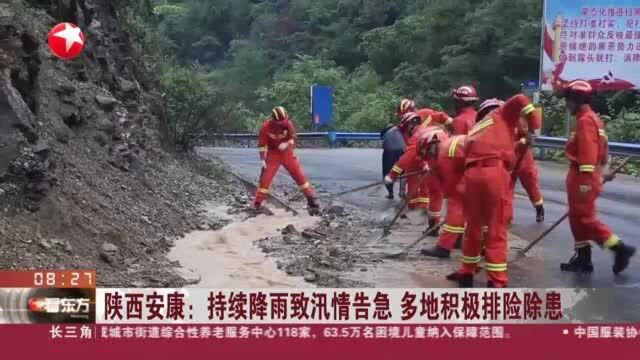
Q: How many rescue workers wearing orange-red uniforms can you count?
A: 8